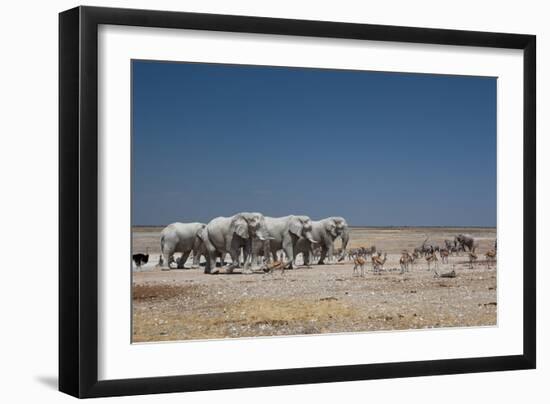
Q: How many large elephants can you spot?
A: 4